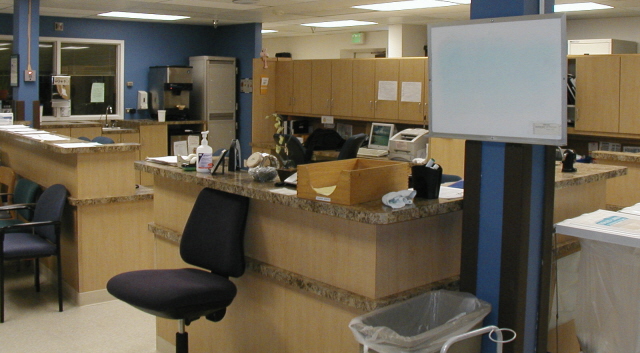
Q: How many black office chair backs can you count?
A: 3